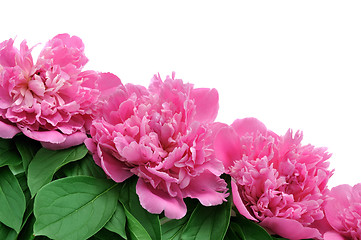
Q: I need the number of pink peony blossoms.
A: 4